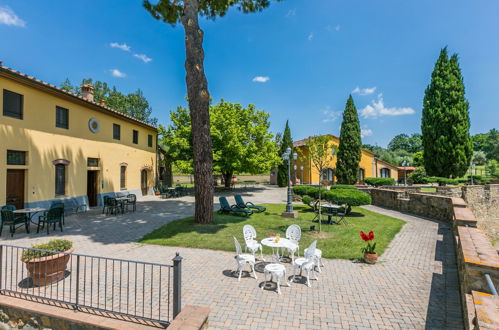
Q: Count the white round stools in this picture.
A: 2